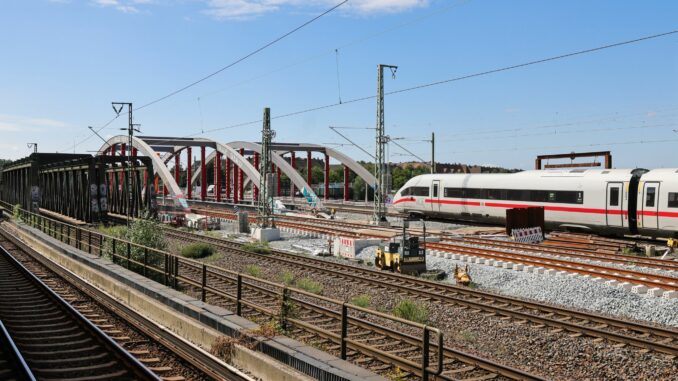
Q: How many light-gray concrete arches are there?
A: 4